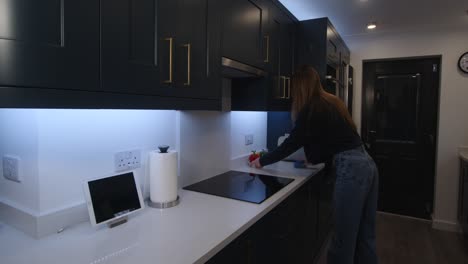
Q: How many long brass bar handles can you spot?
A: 5